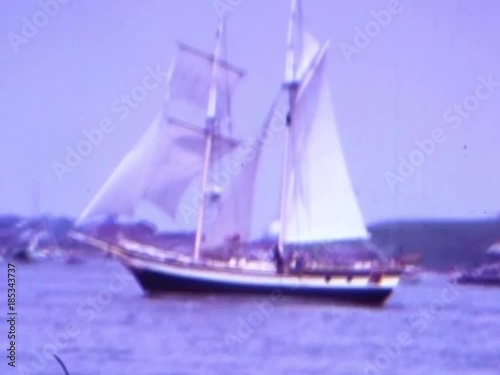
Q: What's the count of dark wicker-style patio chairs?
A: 0